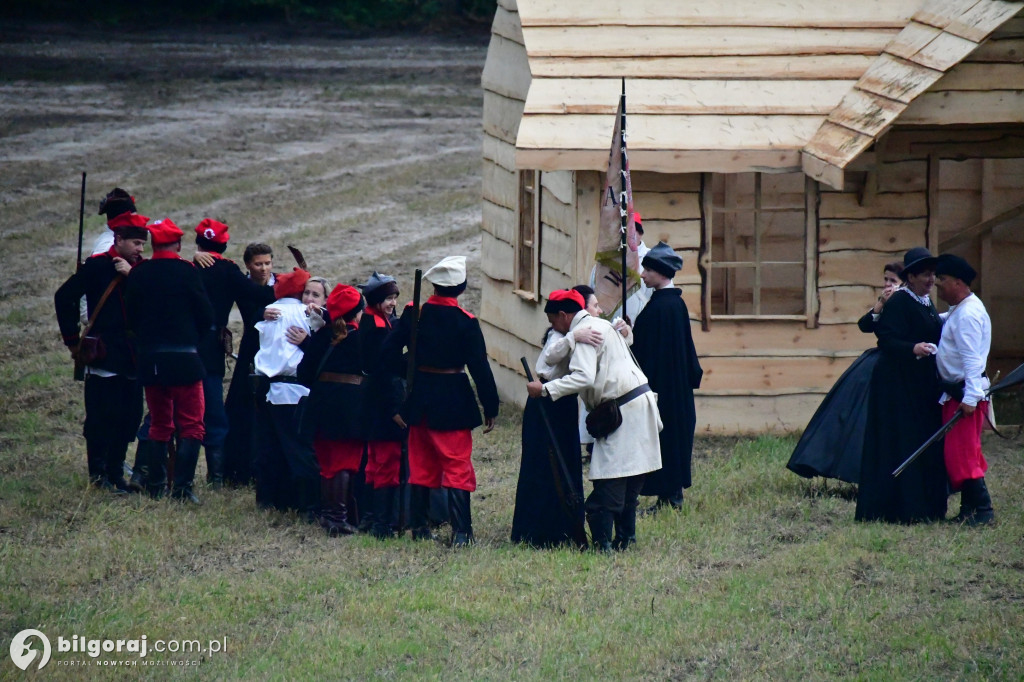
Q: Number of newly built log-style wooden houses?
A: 1